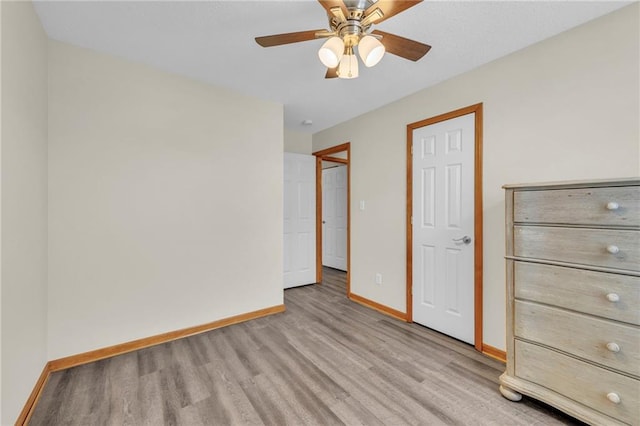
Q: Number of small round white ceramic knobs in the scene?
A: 5